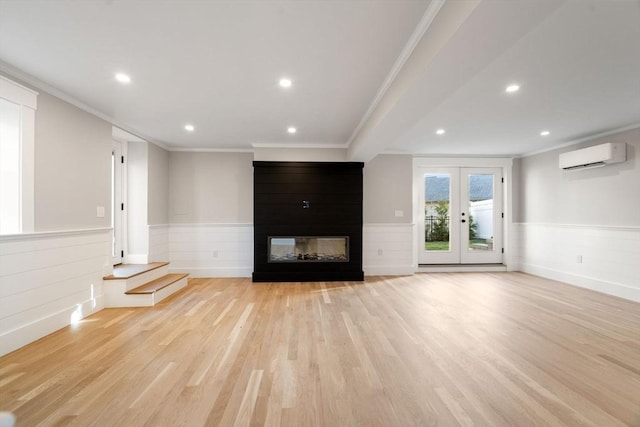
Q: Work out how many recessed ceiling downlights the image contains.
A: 7